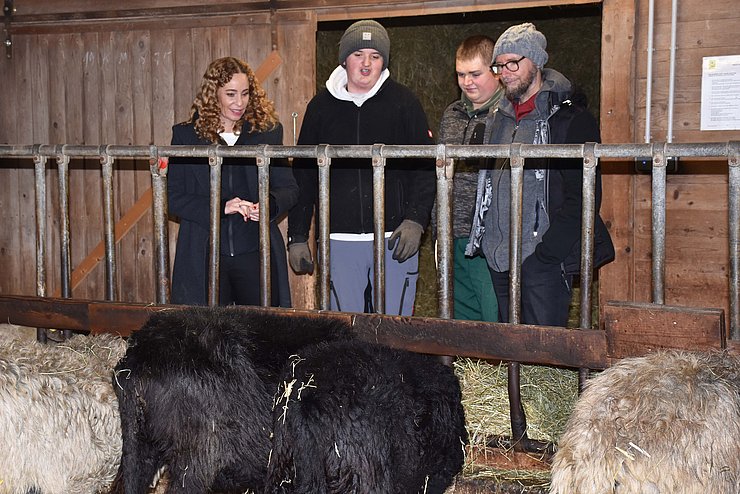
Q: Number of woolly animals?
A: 4